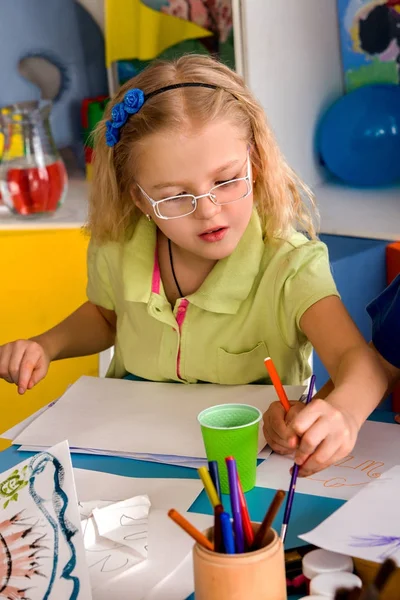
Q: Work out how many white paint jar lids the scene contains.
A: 3